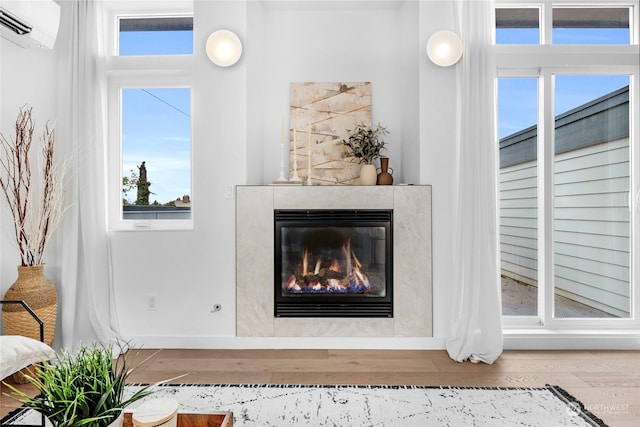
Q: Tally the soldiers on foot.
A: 0